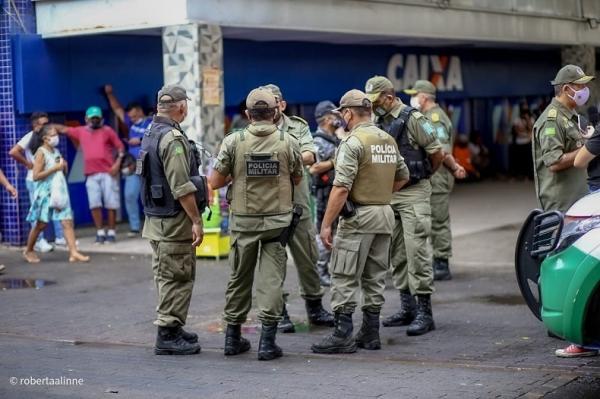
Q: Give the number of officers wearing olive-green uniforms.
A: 7